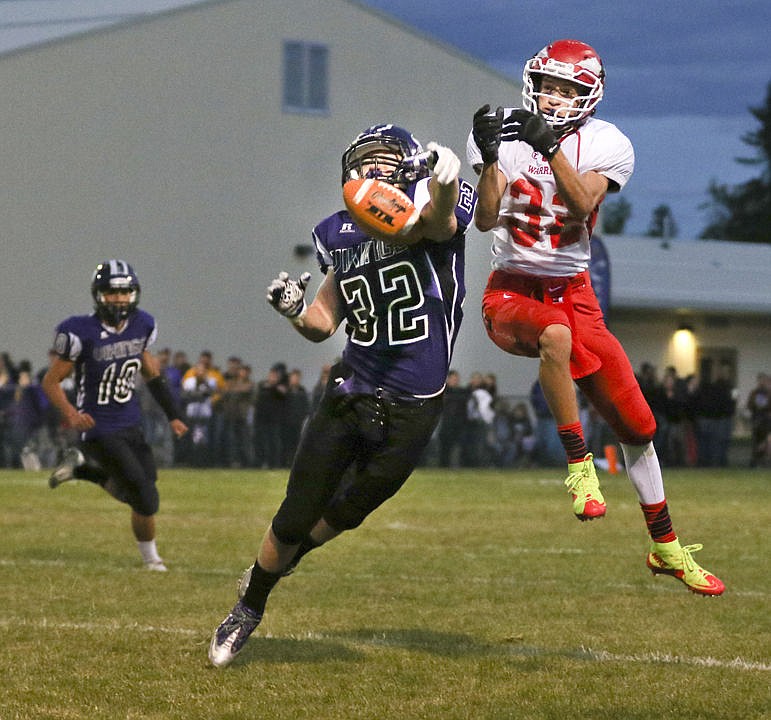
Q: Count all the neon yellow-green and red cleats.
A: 2